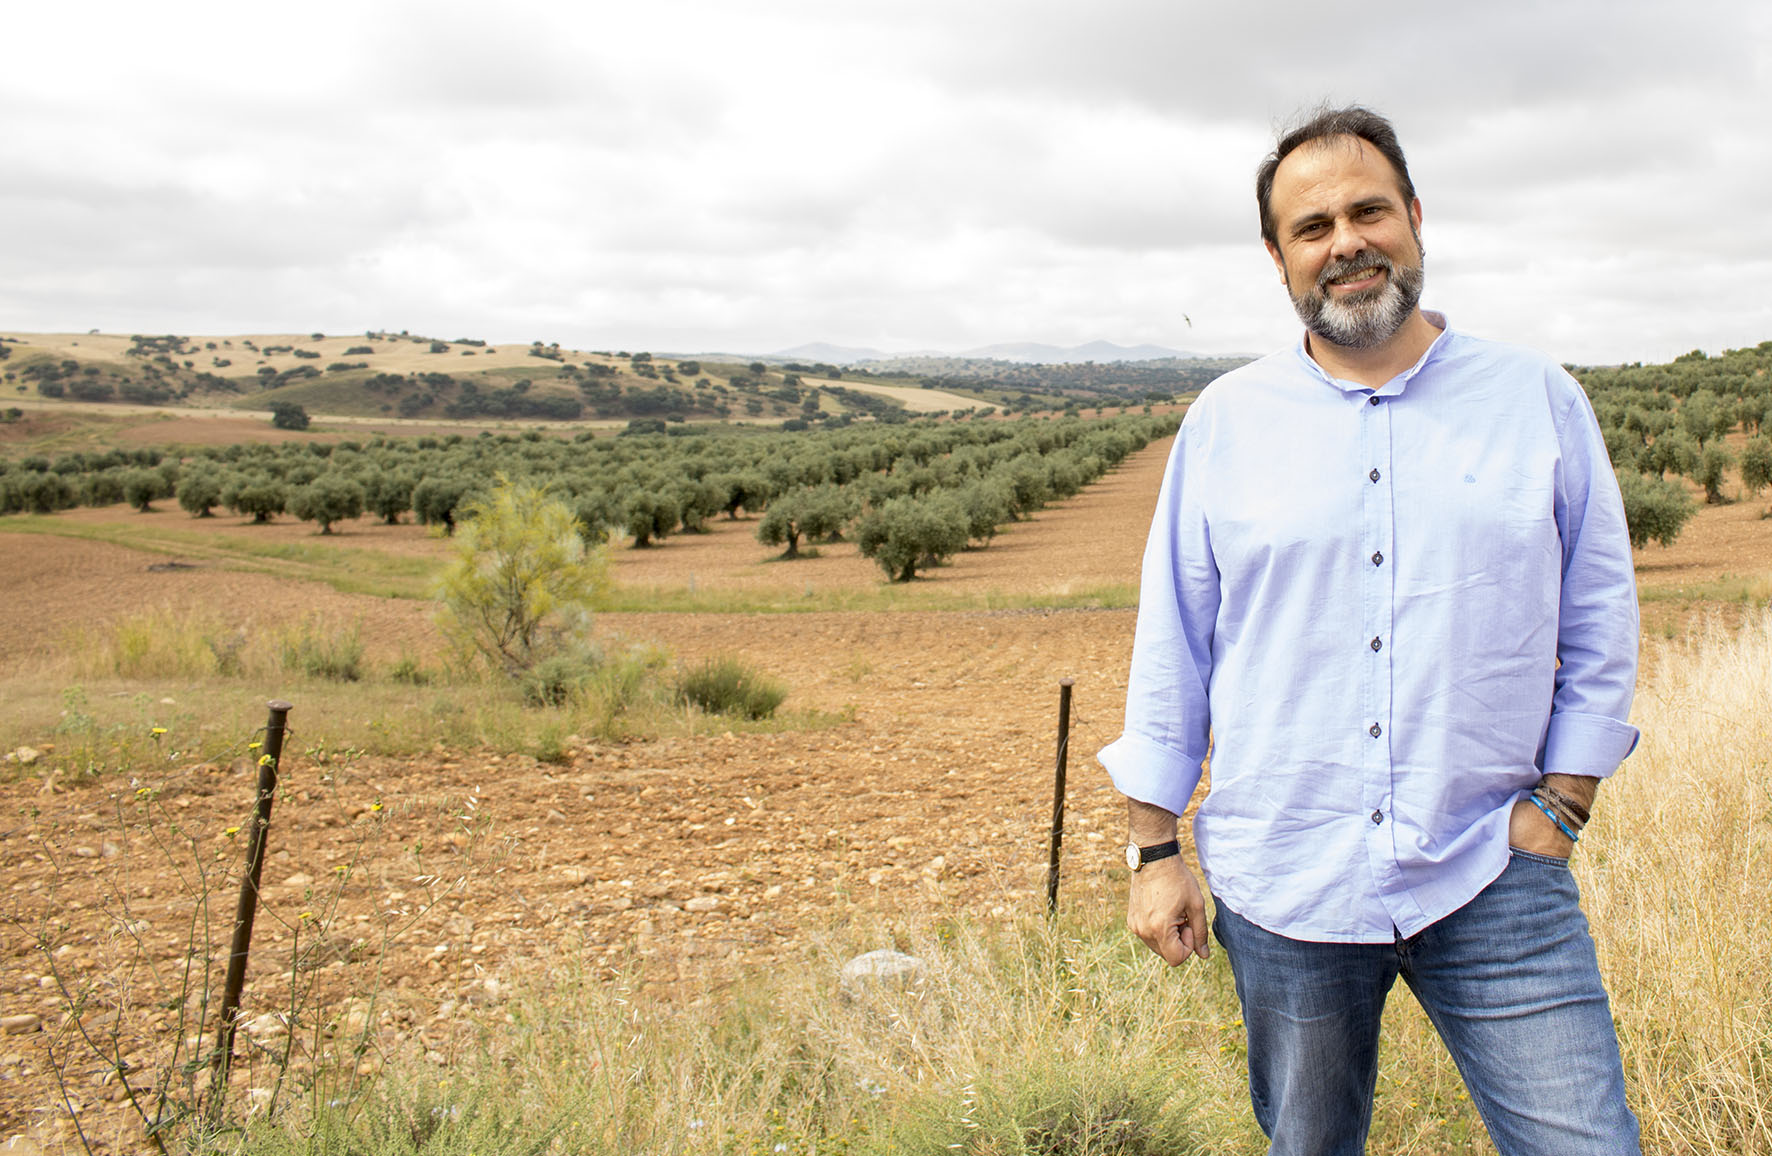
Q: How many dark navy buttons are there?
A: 6